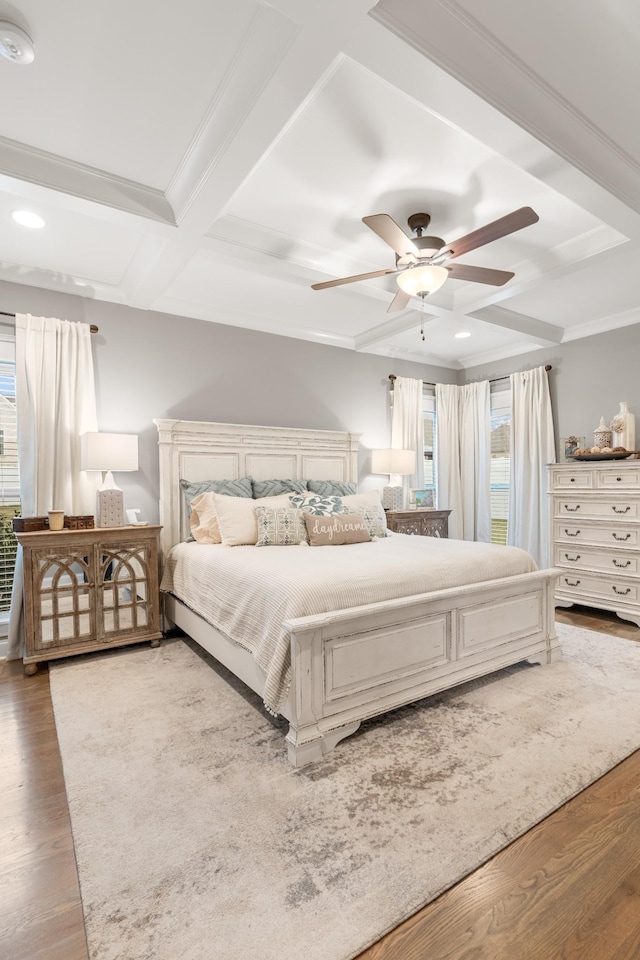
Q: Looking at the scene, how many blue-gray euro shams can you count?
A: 3